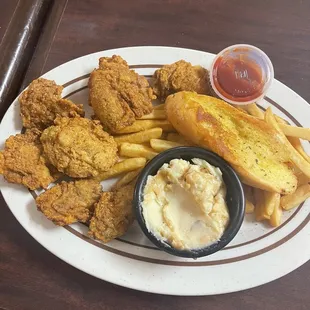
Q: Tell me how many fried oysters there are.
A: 7